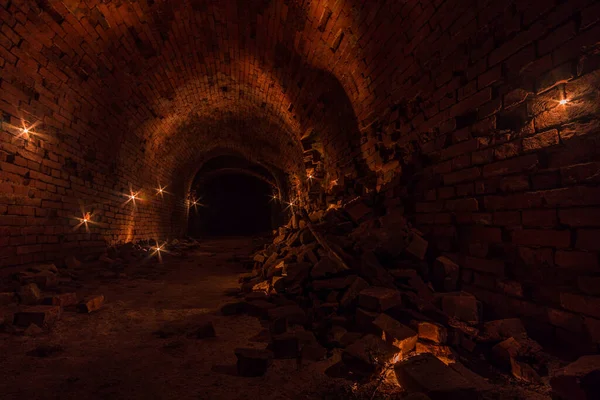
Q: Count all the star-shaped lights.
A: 10